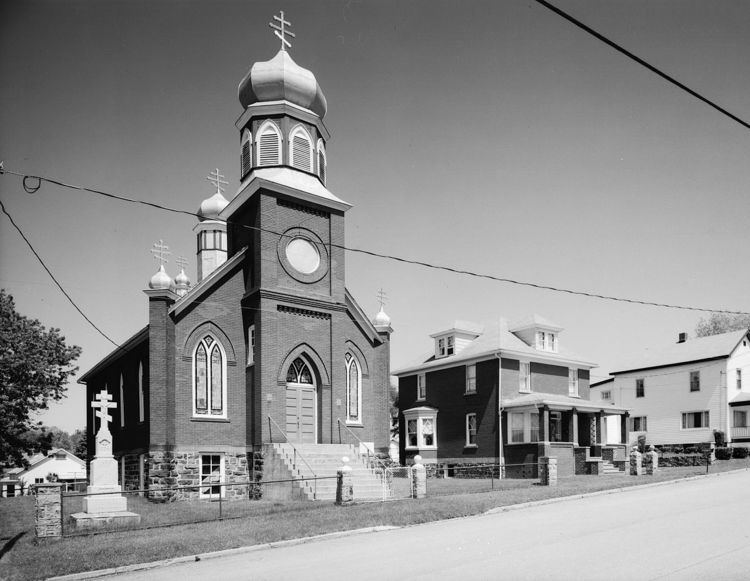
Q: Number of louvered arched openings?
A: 4